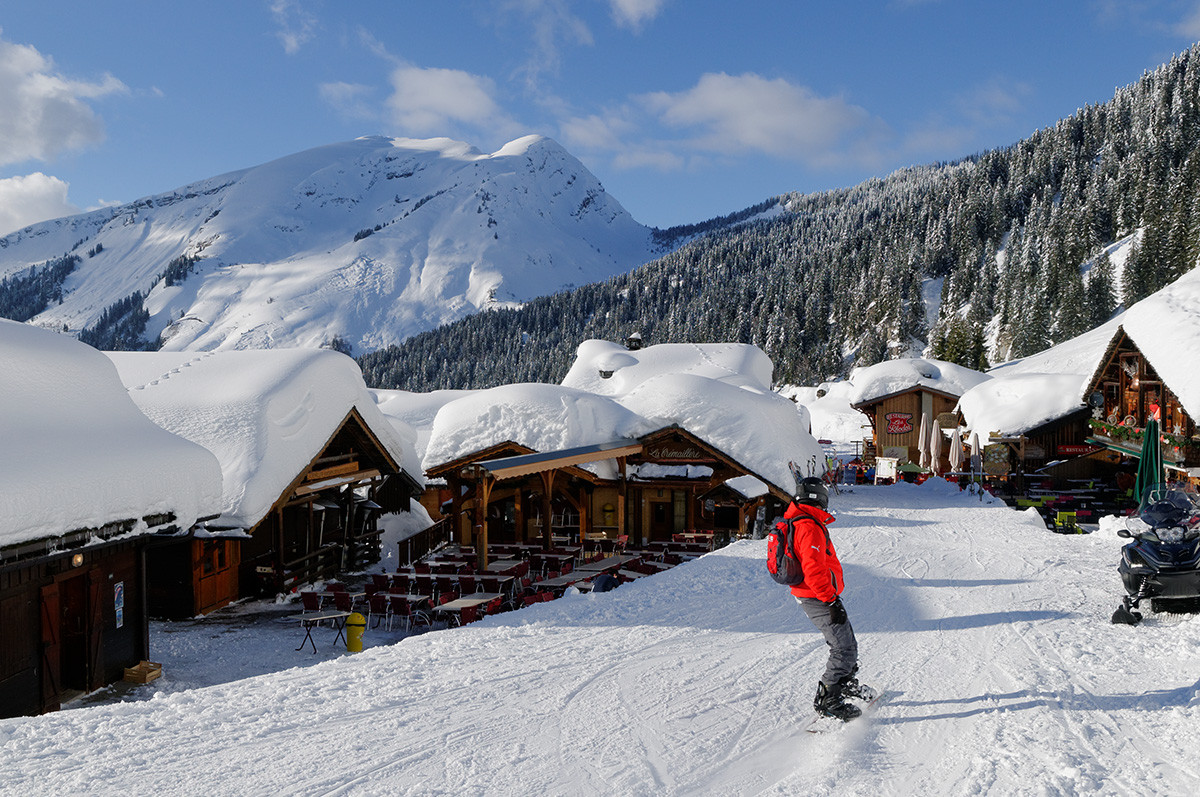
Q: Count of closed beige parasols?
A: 4